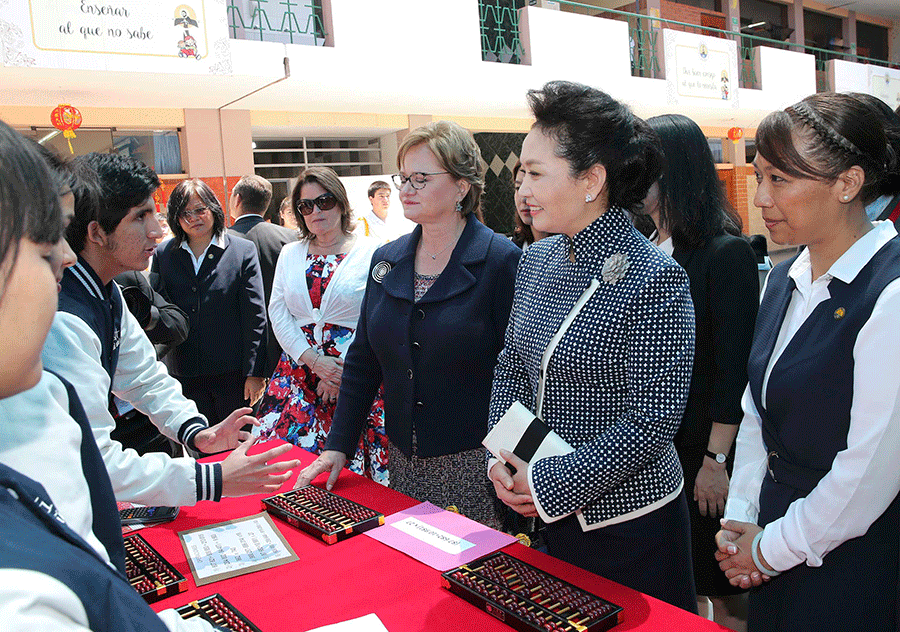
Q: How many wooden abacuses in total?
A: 4